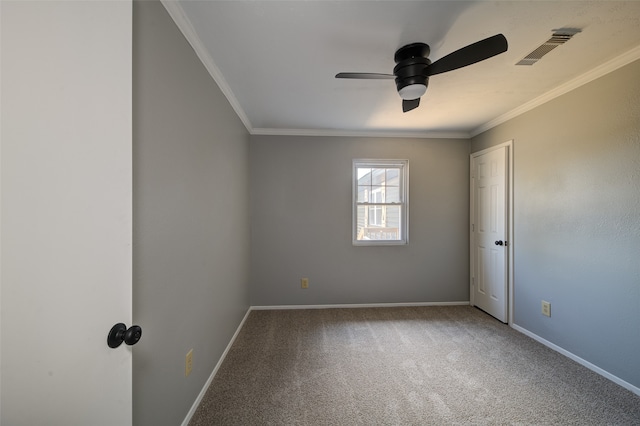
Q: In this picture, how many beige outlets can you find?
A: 3